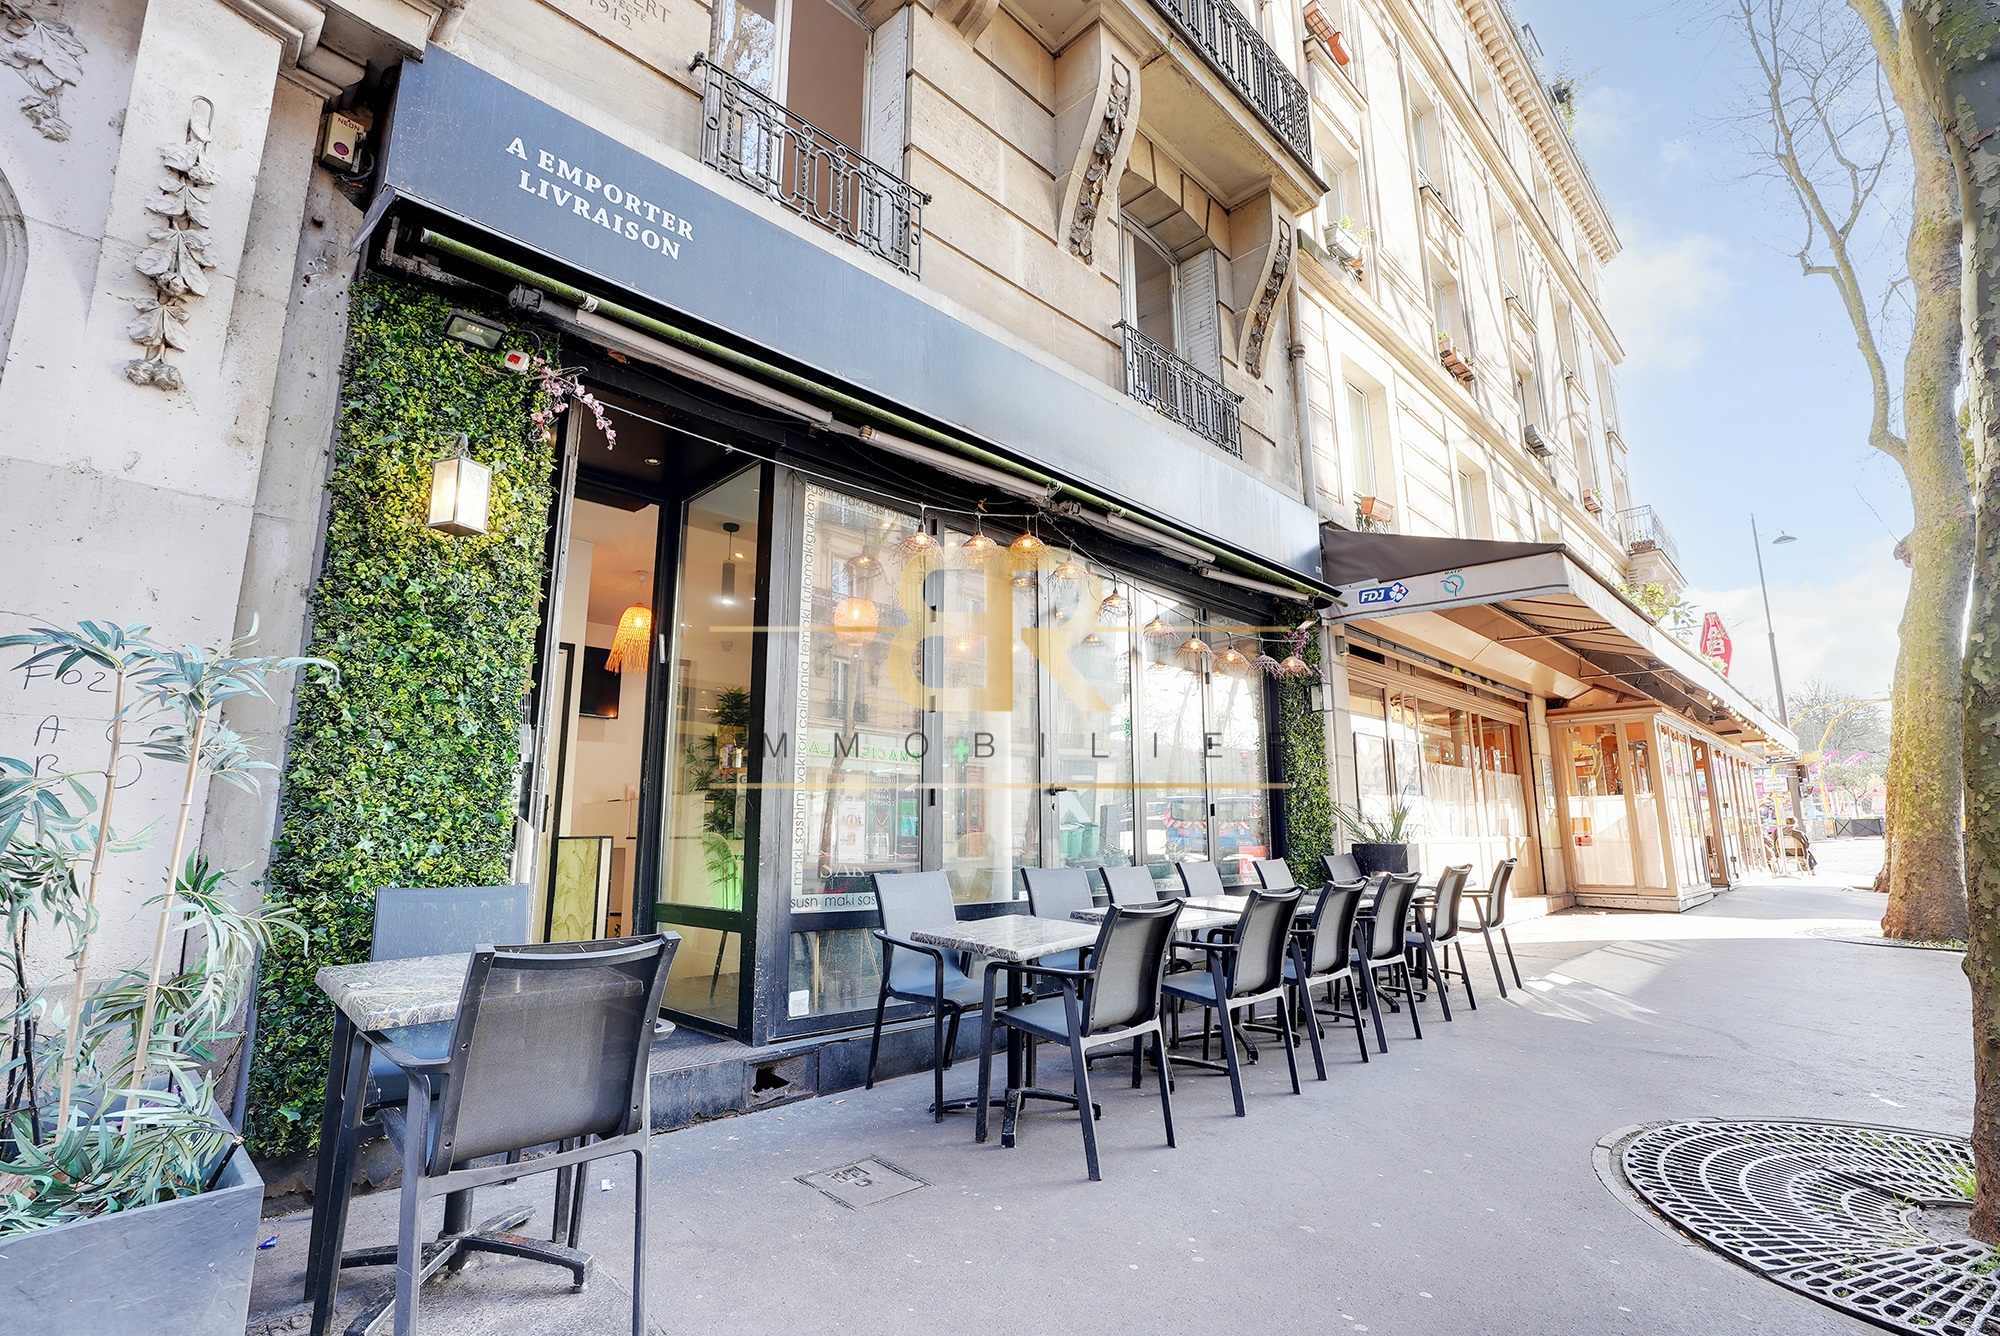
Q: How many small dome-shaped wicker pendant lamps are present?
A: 10